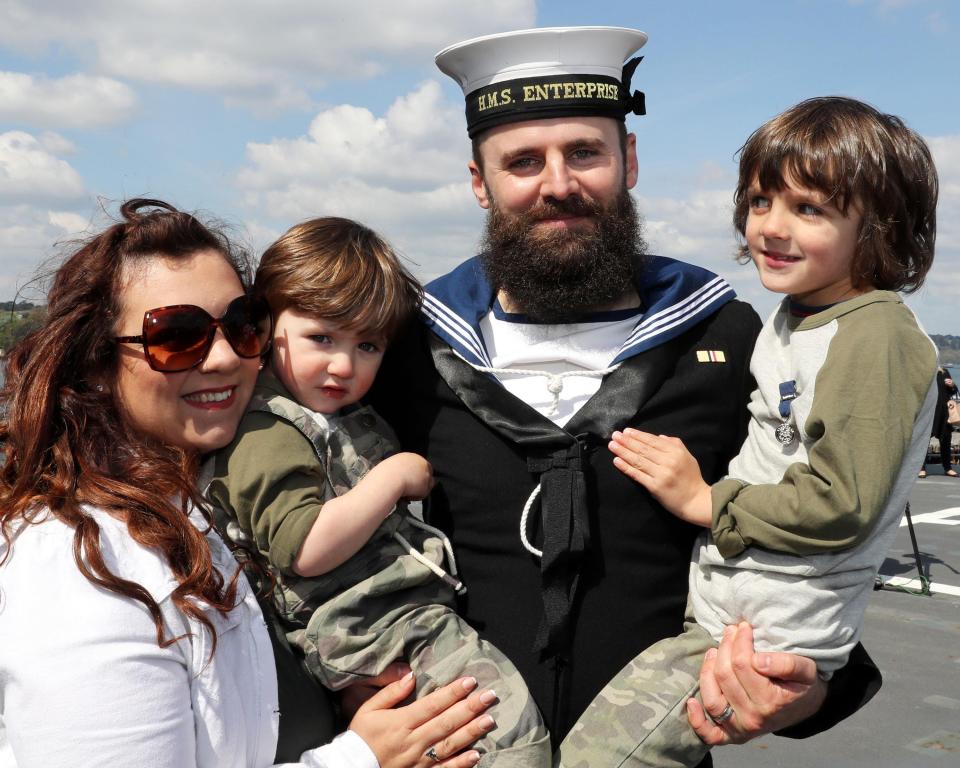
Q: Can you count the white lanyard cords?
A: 1